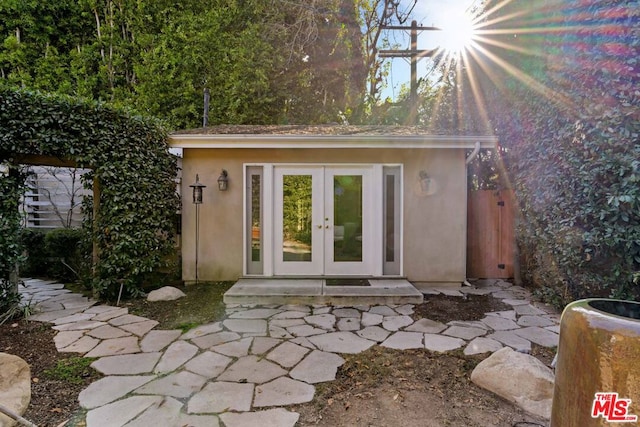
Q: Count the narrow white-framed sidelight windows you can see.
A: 2